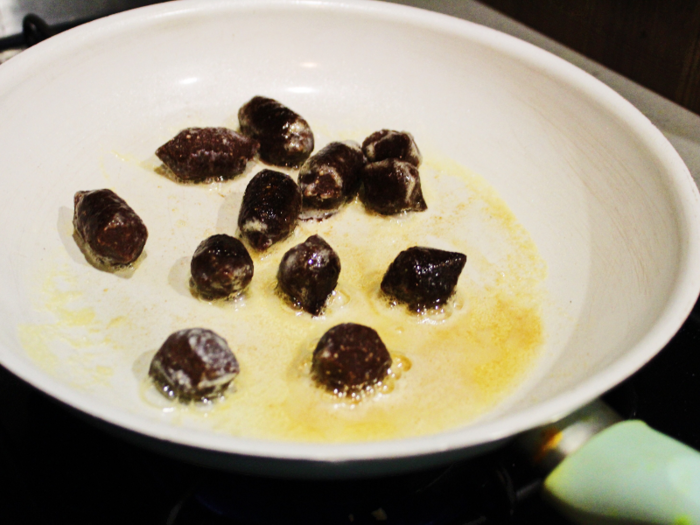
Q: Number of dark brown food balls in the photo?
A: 12